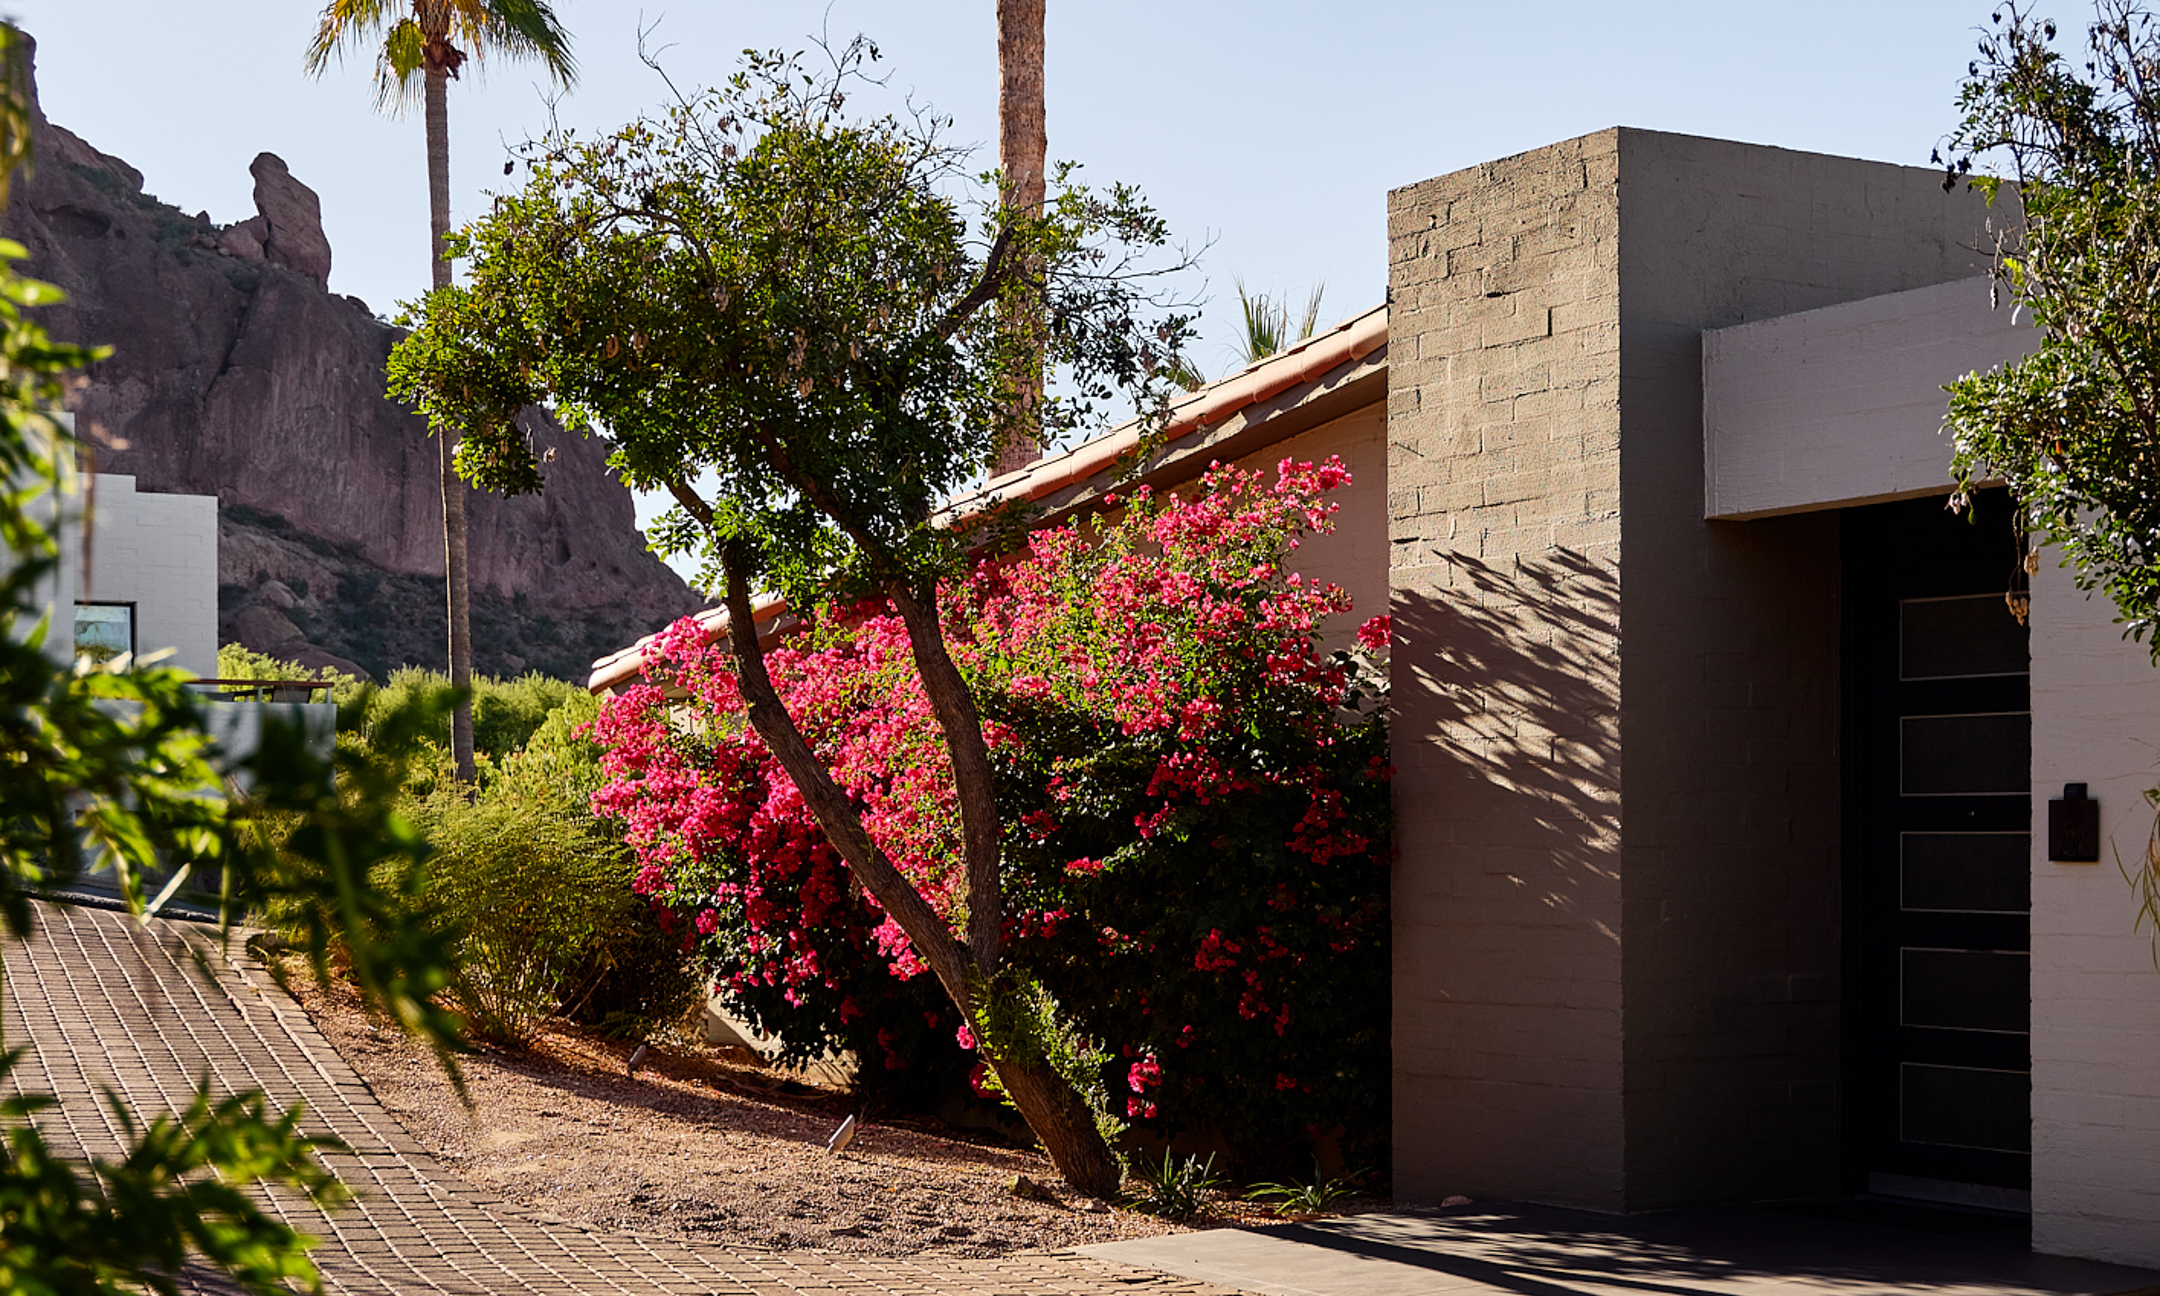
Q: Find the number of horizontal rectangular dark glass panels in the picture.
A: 5